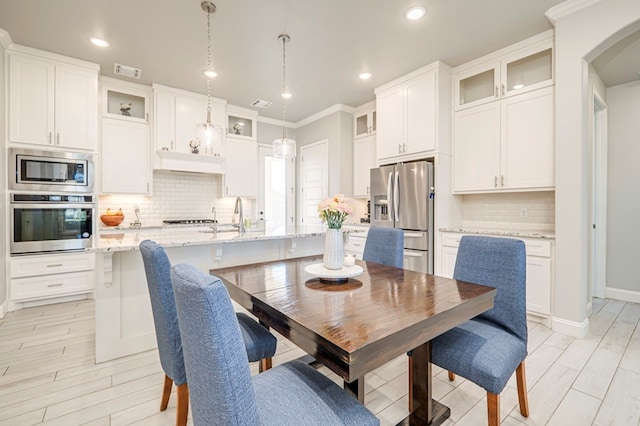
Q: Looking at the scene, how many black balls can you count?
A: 0